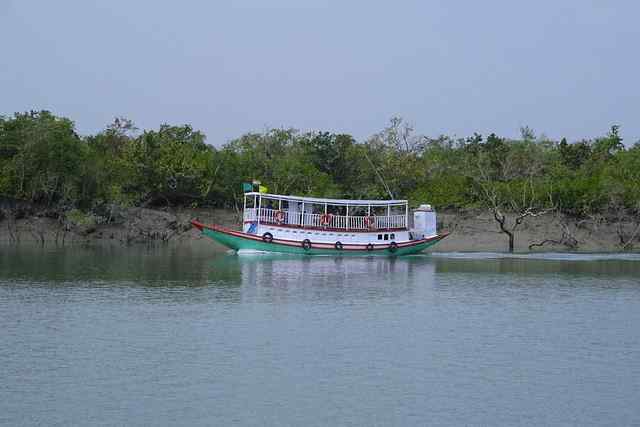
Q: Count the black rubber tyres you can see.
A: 5